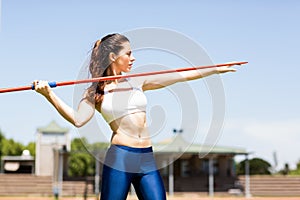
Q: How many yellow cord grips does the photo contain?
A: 0